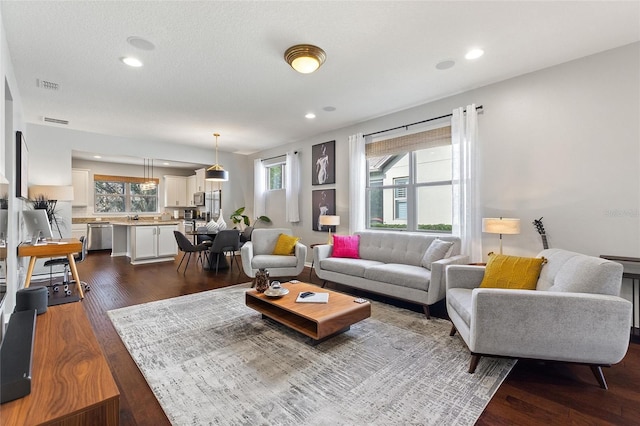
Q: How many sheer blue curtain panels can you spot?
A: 0